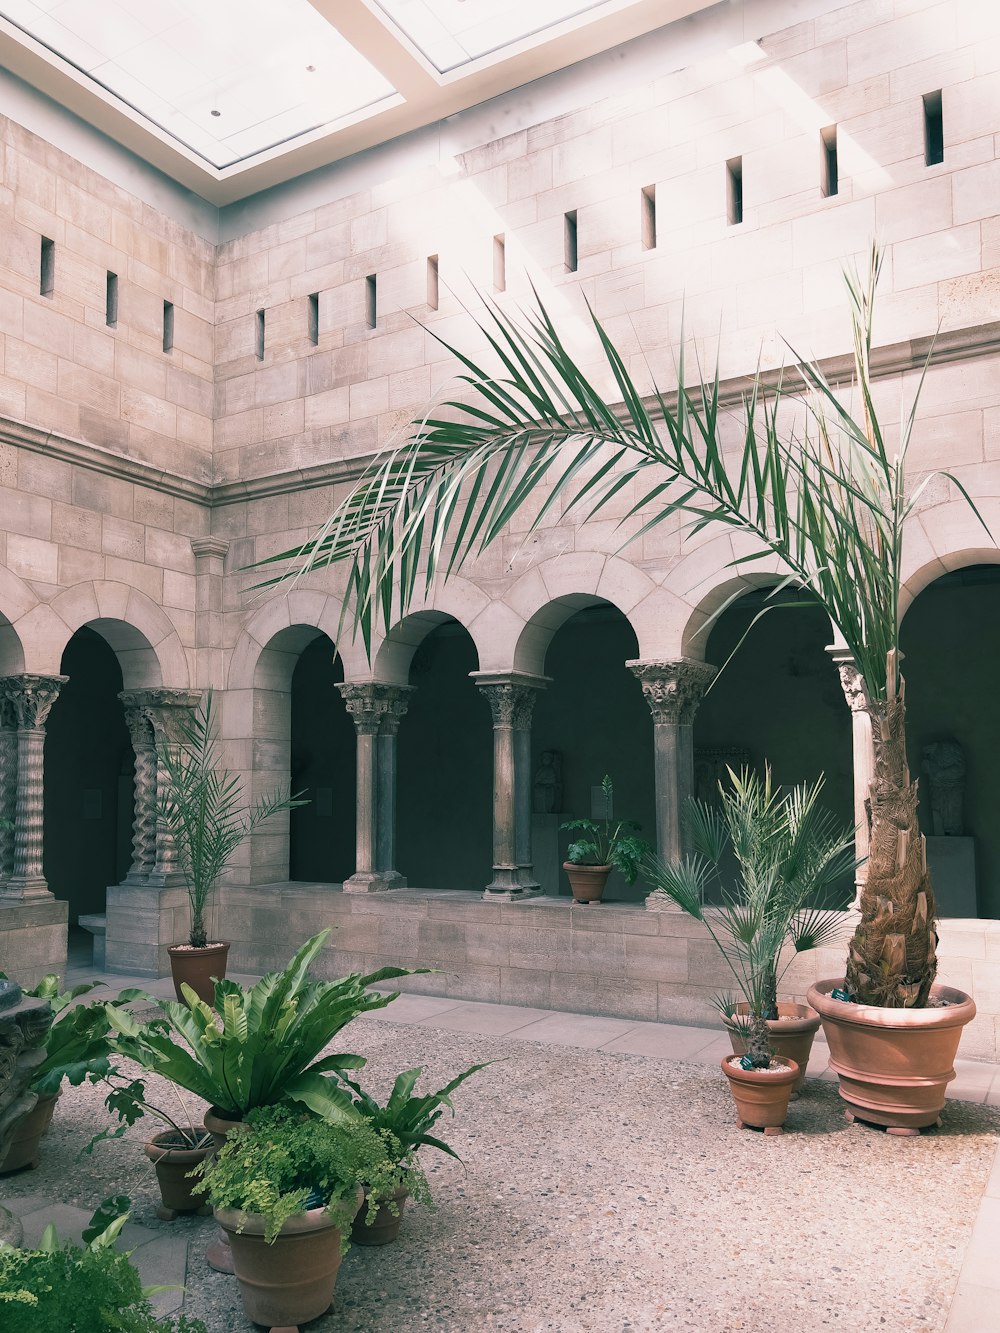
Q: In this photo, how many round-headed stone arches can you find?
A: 7